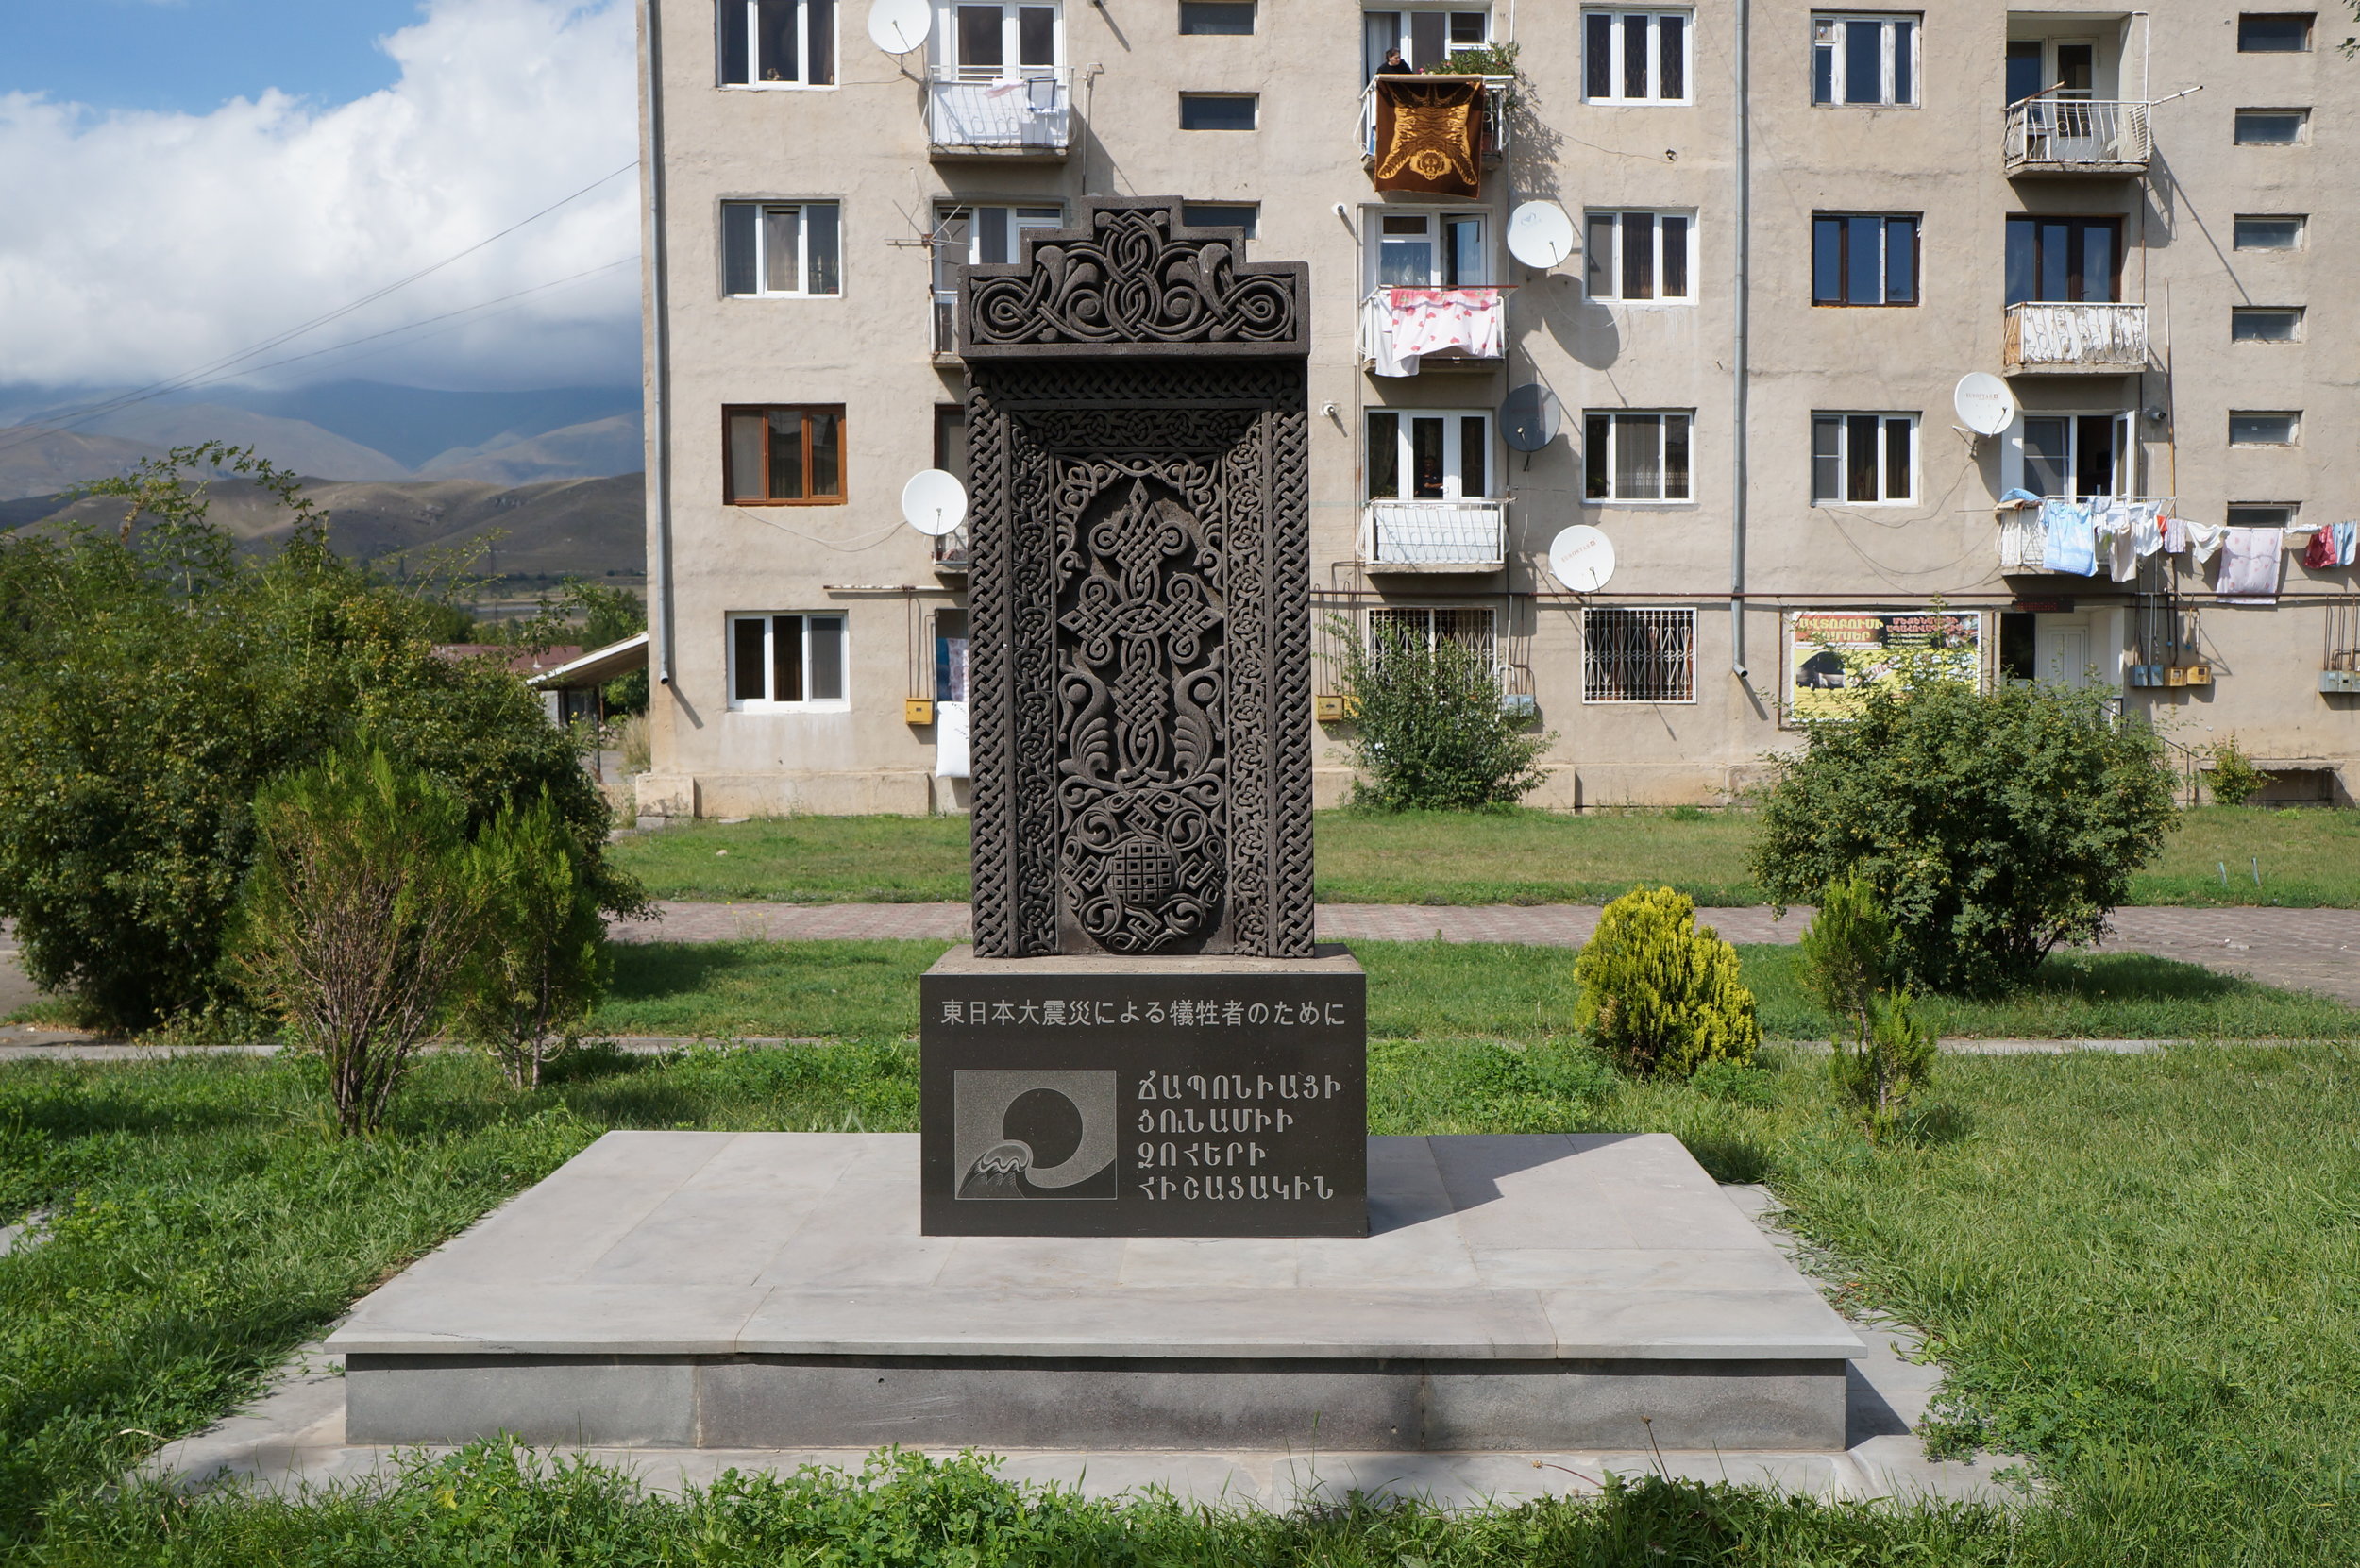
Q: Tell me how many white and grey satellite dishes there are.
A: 6